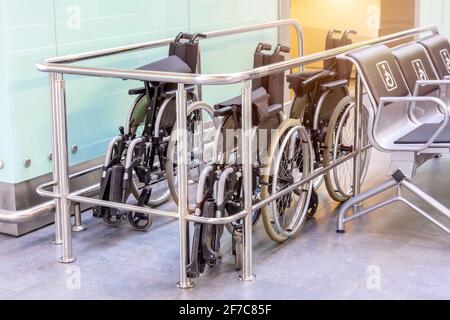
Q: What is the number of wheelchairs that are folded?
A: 3